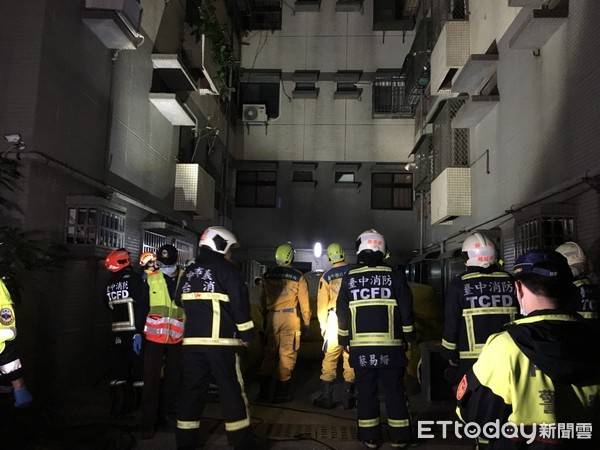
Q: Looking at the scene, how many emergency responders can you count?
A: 11